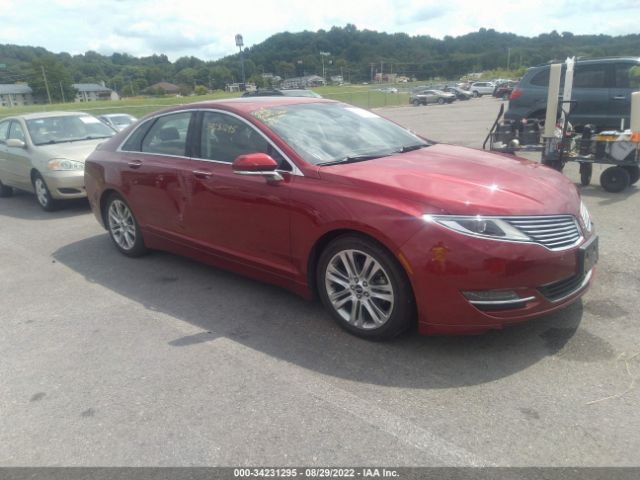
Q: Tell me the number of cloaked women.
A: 0